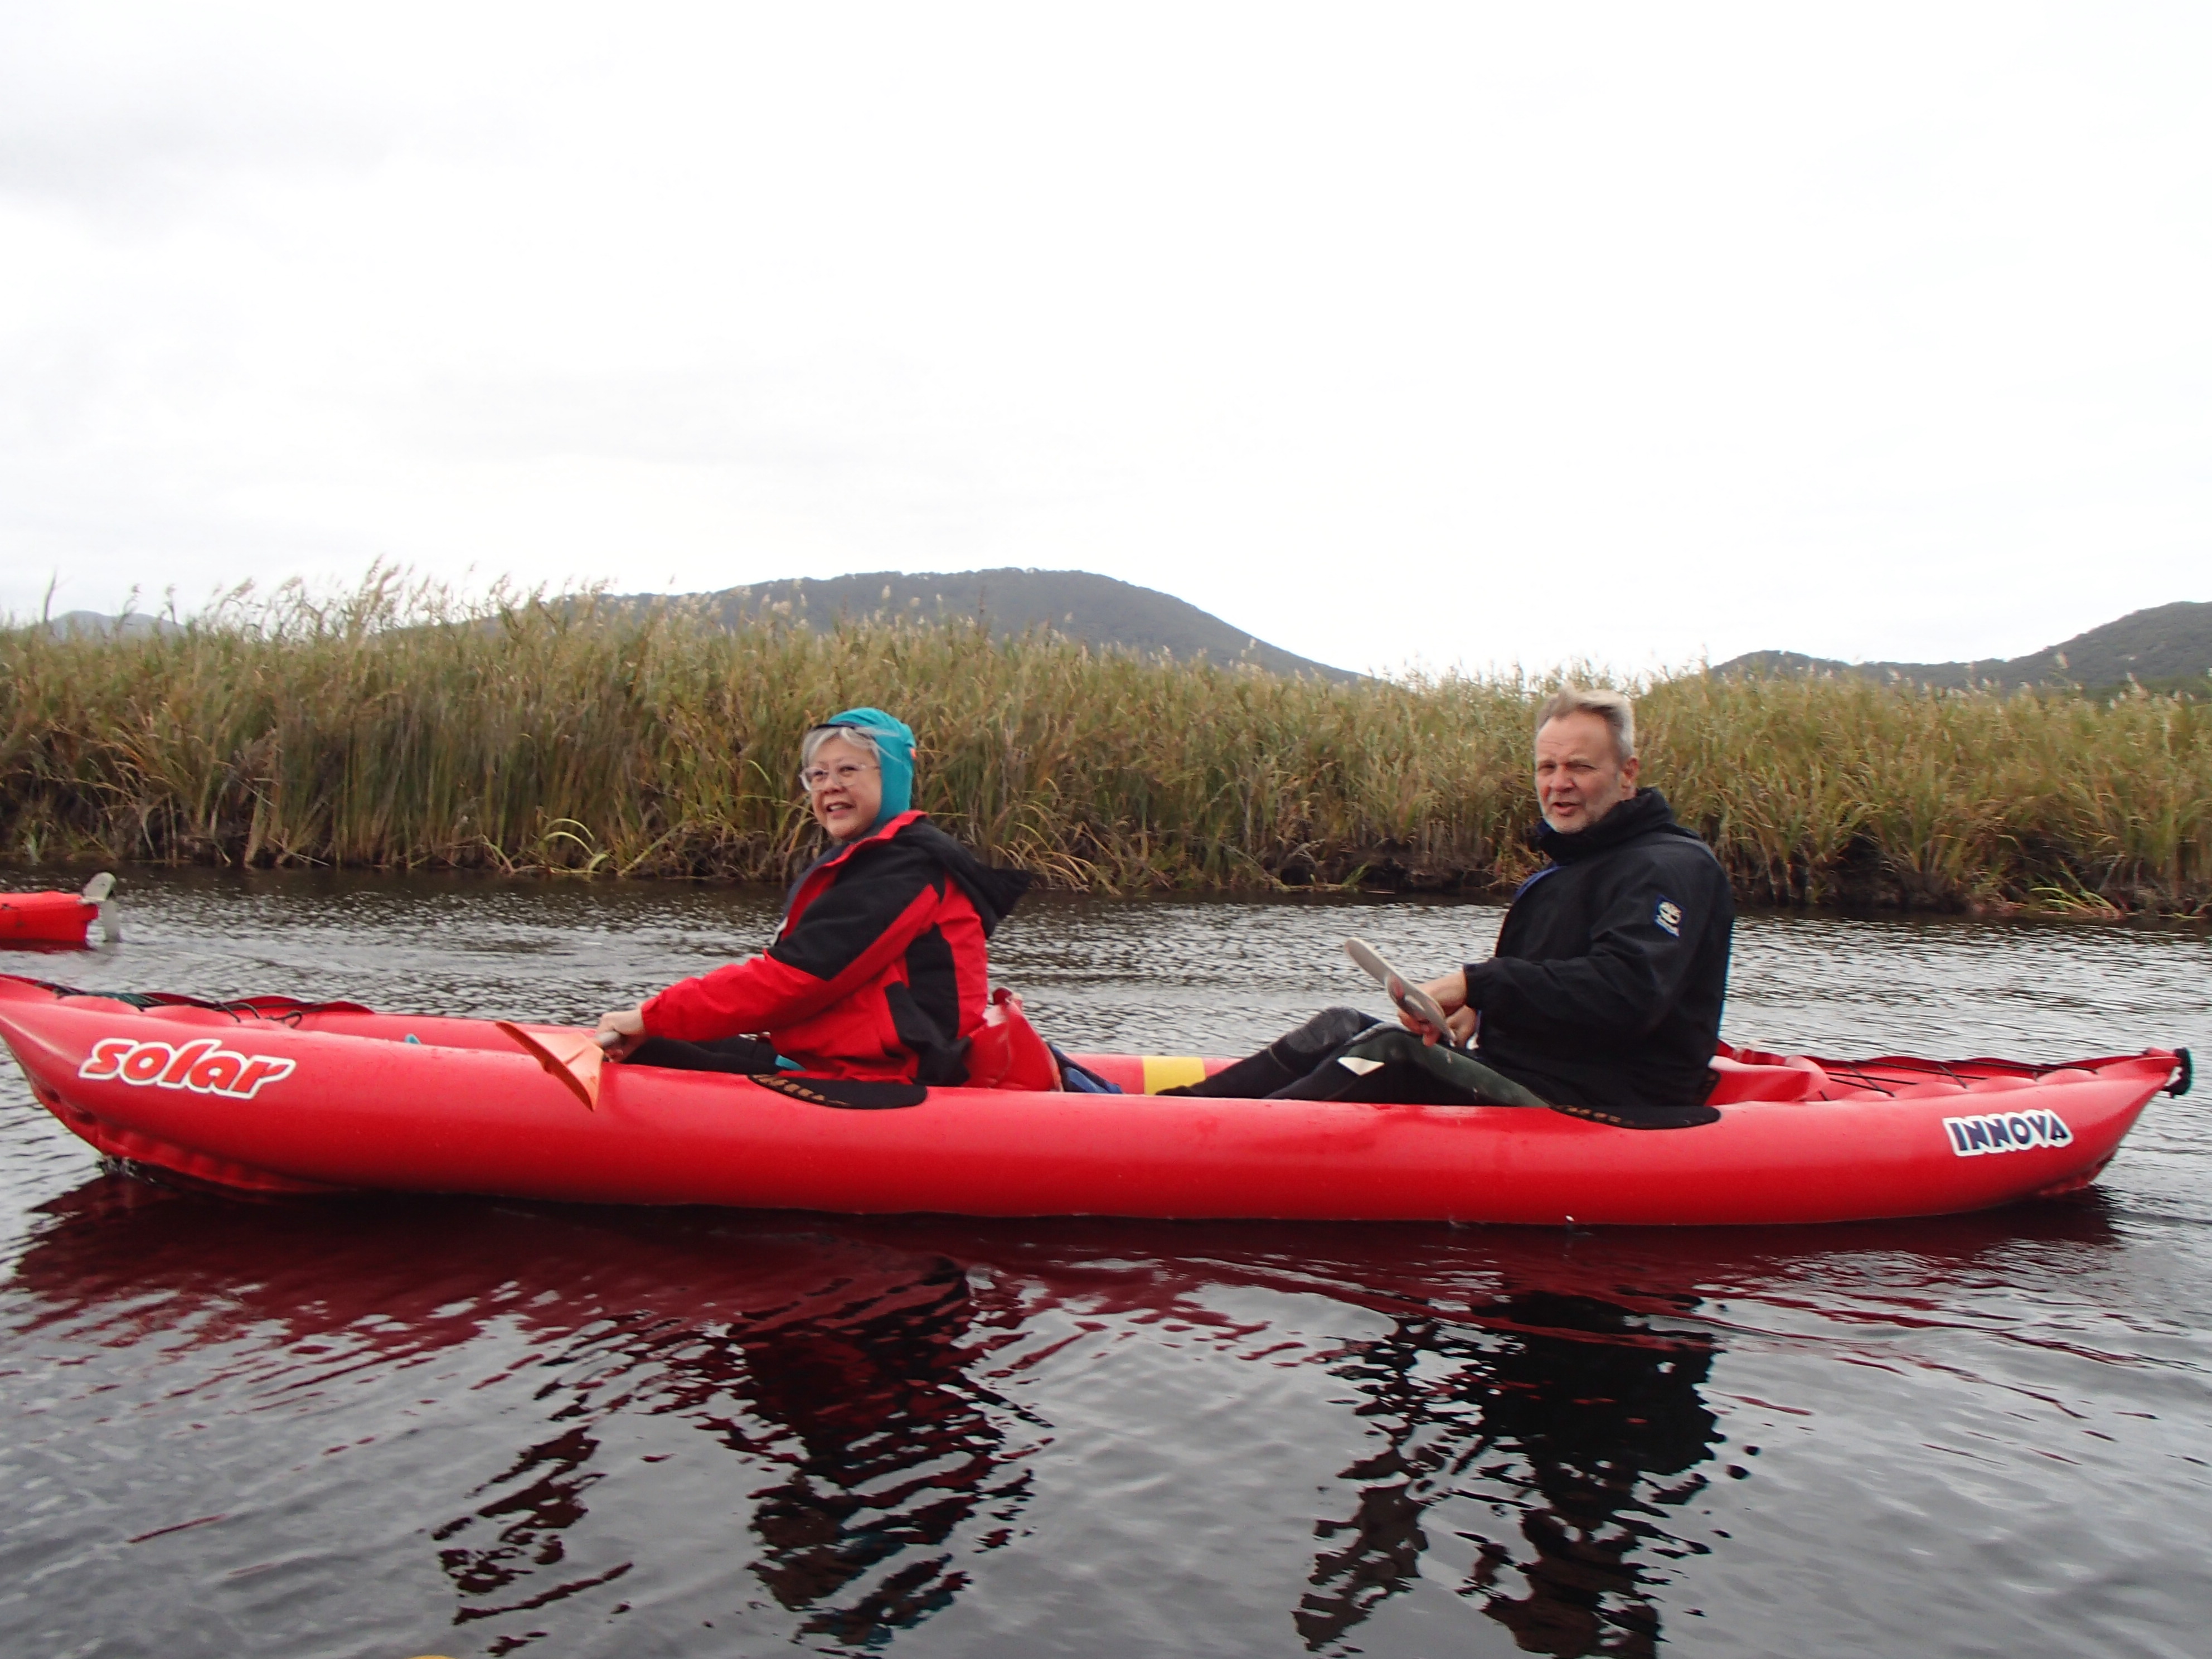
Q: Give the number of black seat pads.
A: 2